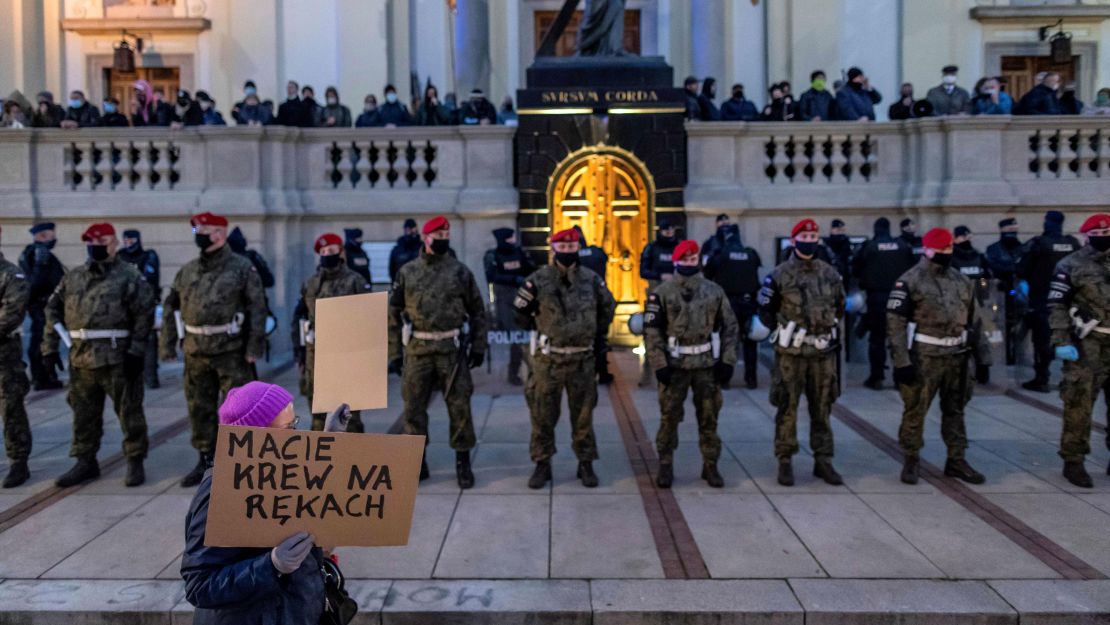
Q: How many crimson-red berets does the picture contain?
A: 9